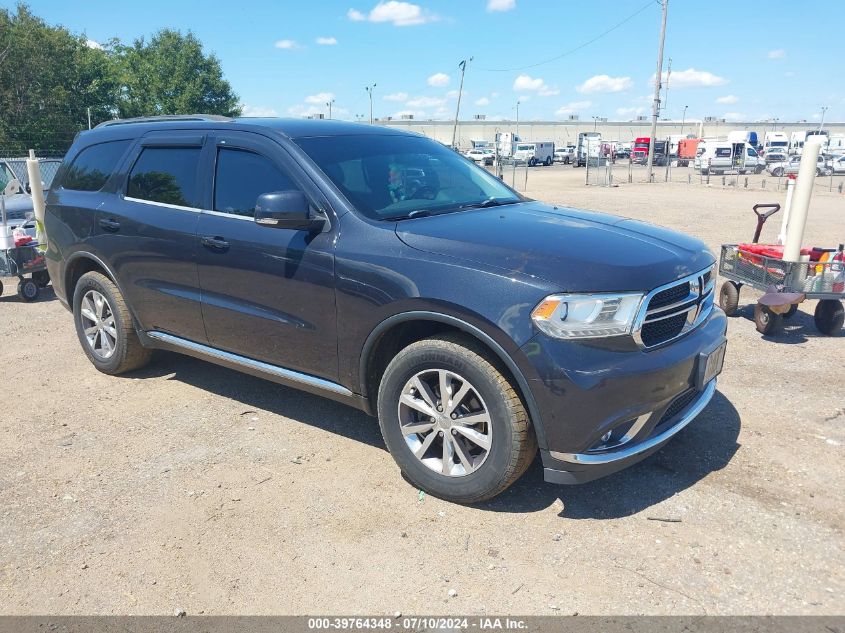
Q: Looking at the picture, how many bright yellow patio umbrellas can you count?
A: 0